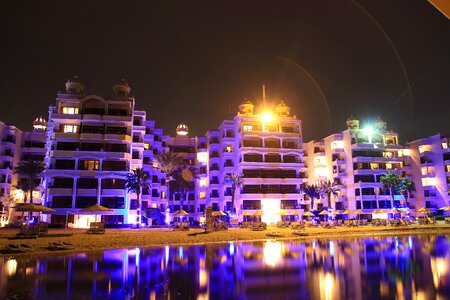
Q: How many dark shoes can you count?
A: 0